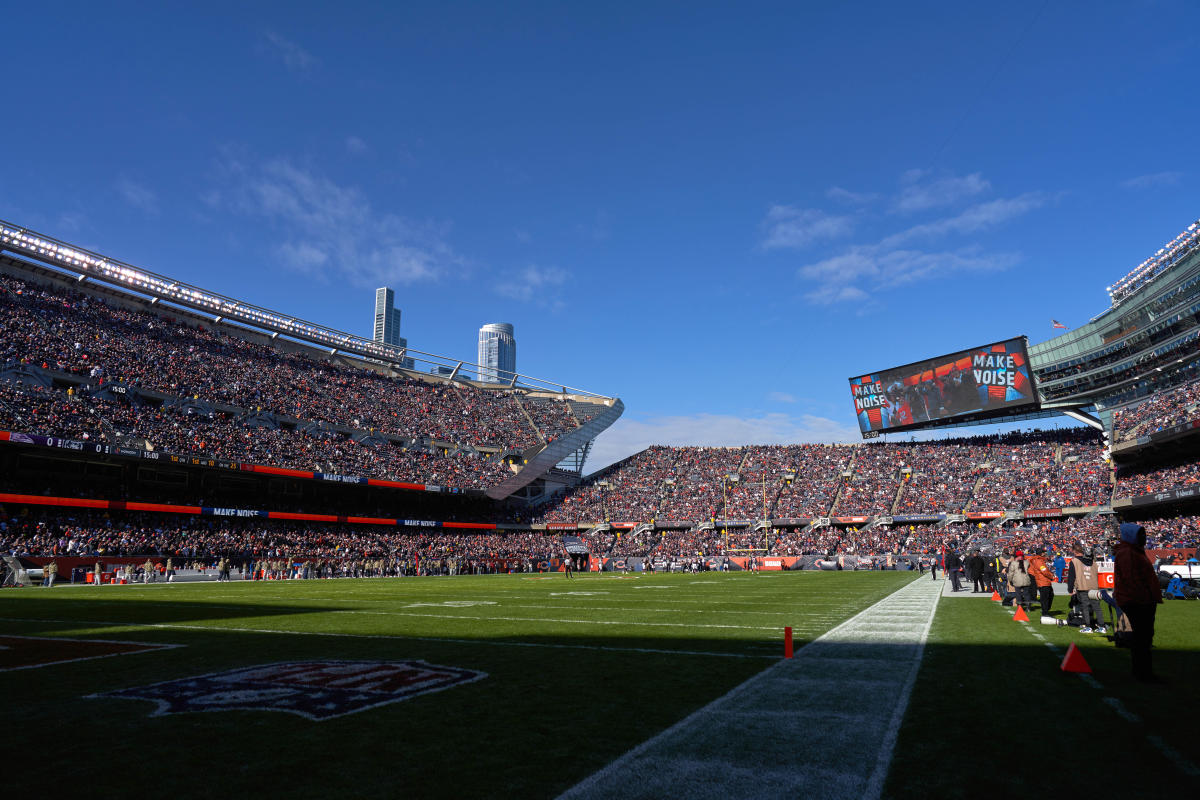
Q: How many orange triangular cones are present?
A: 3